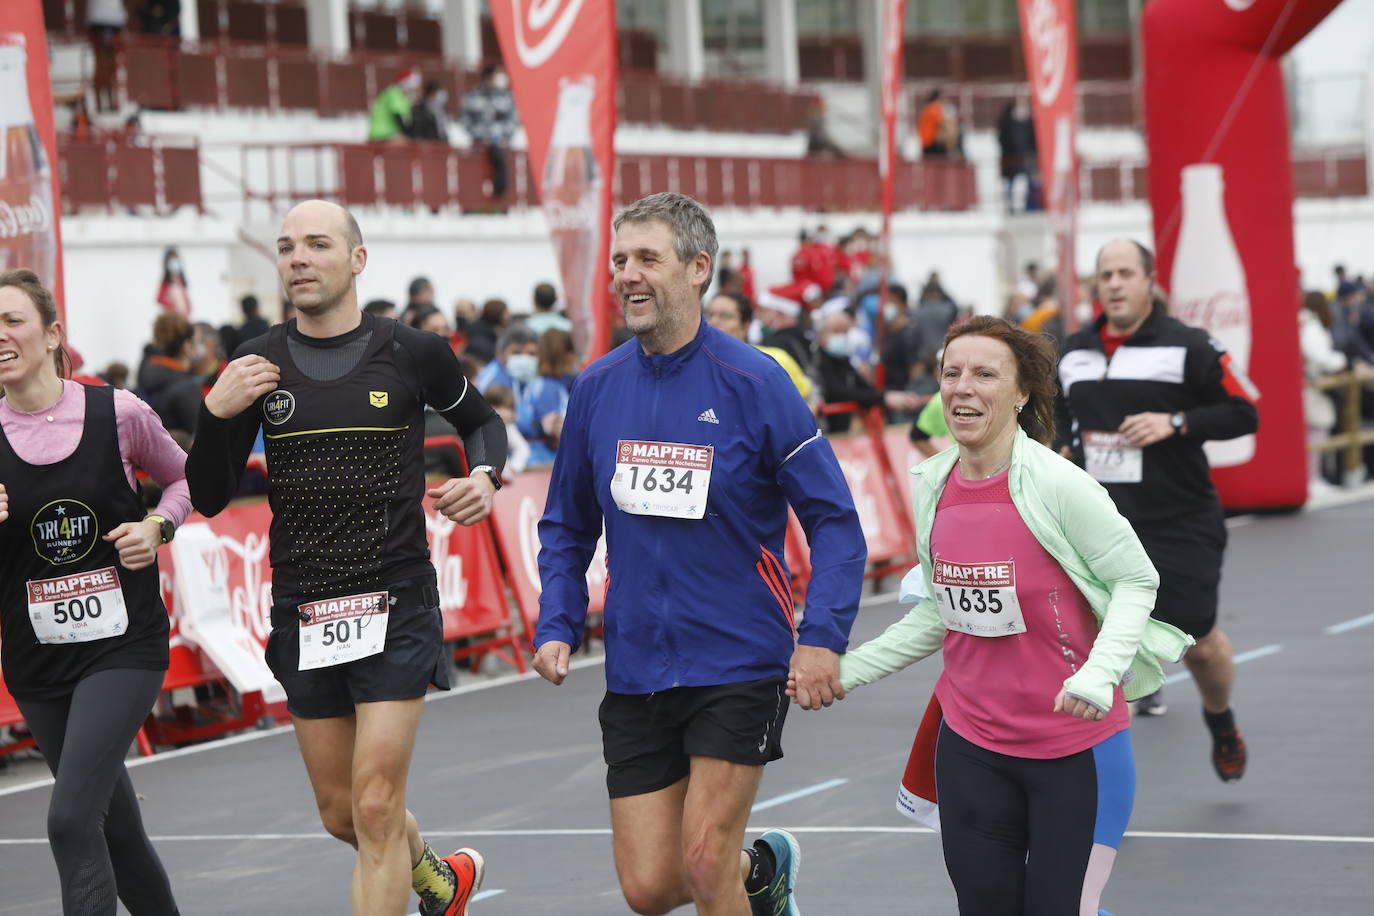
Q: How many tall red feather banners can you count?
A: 4